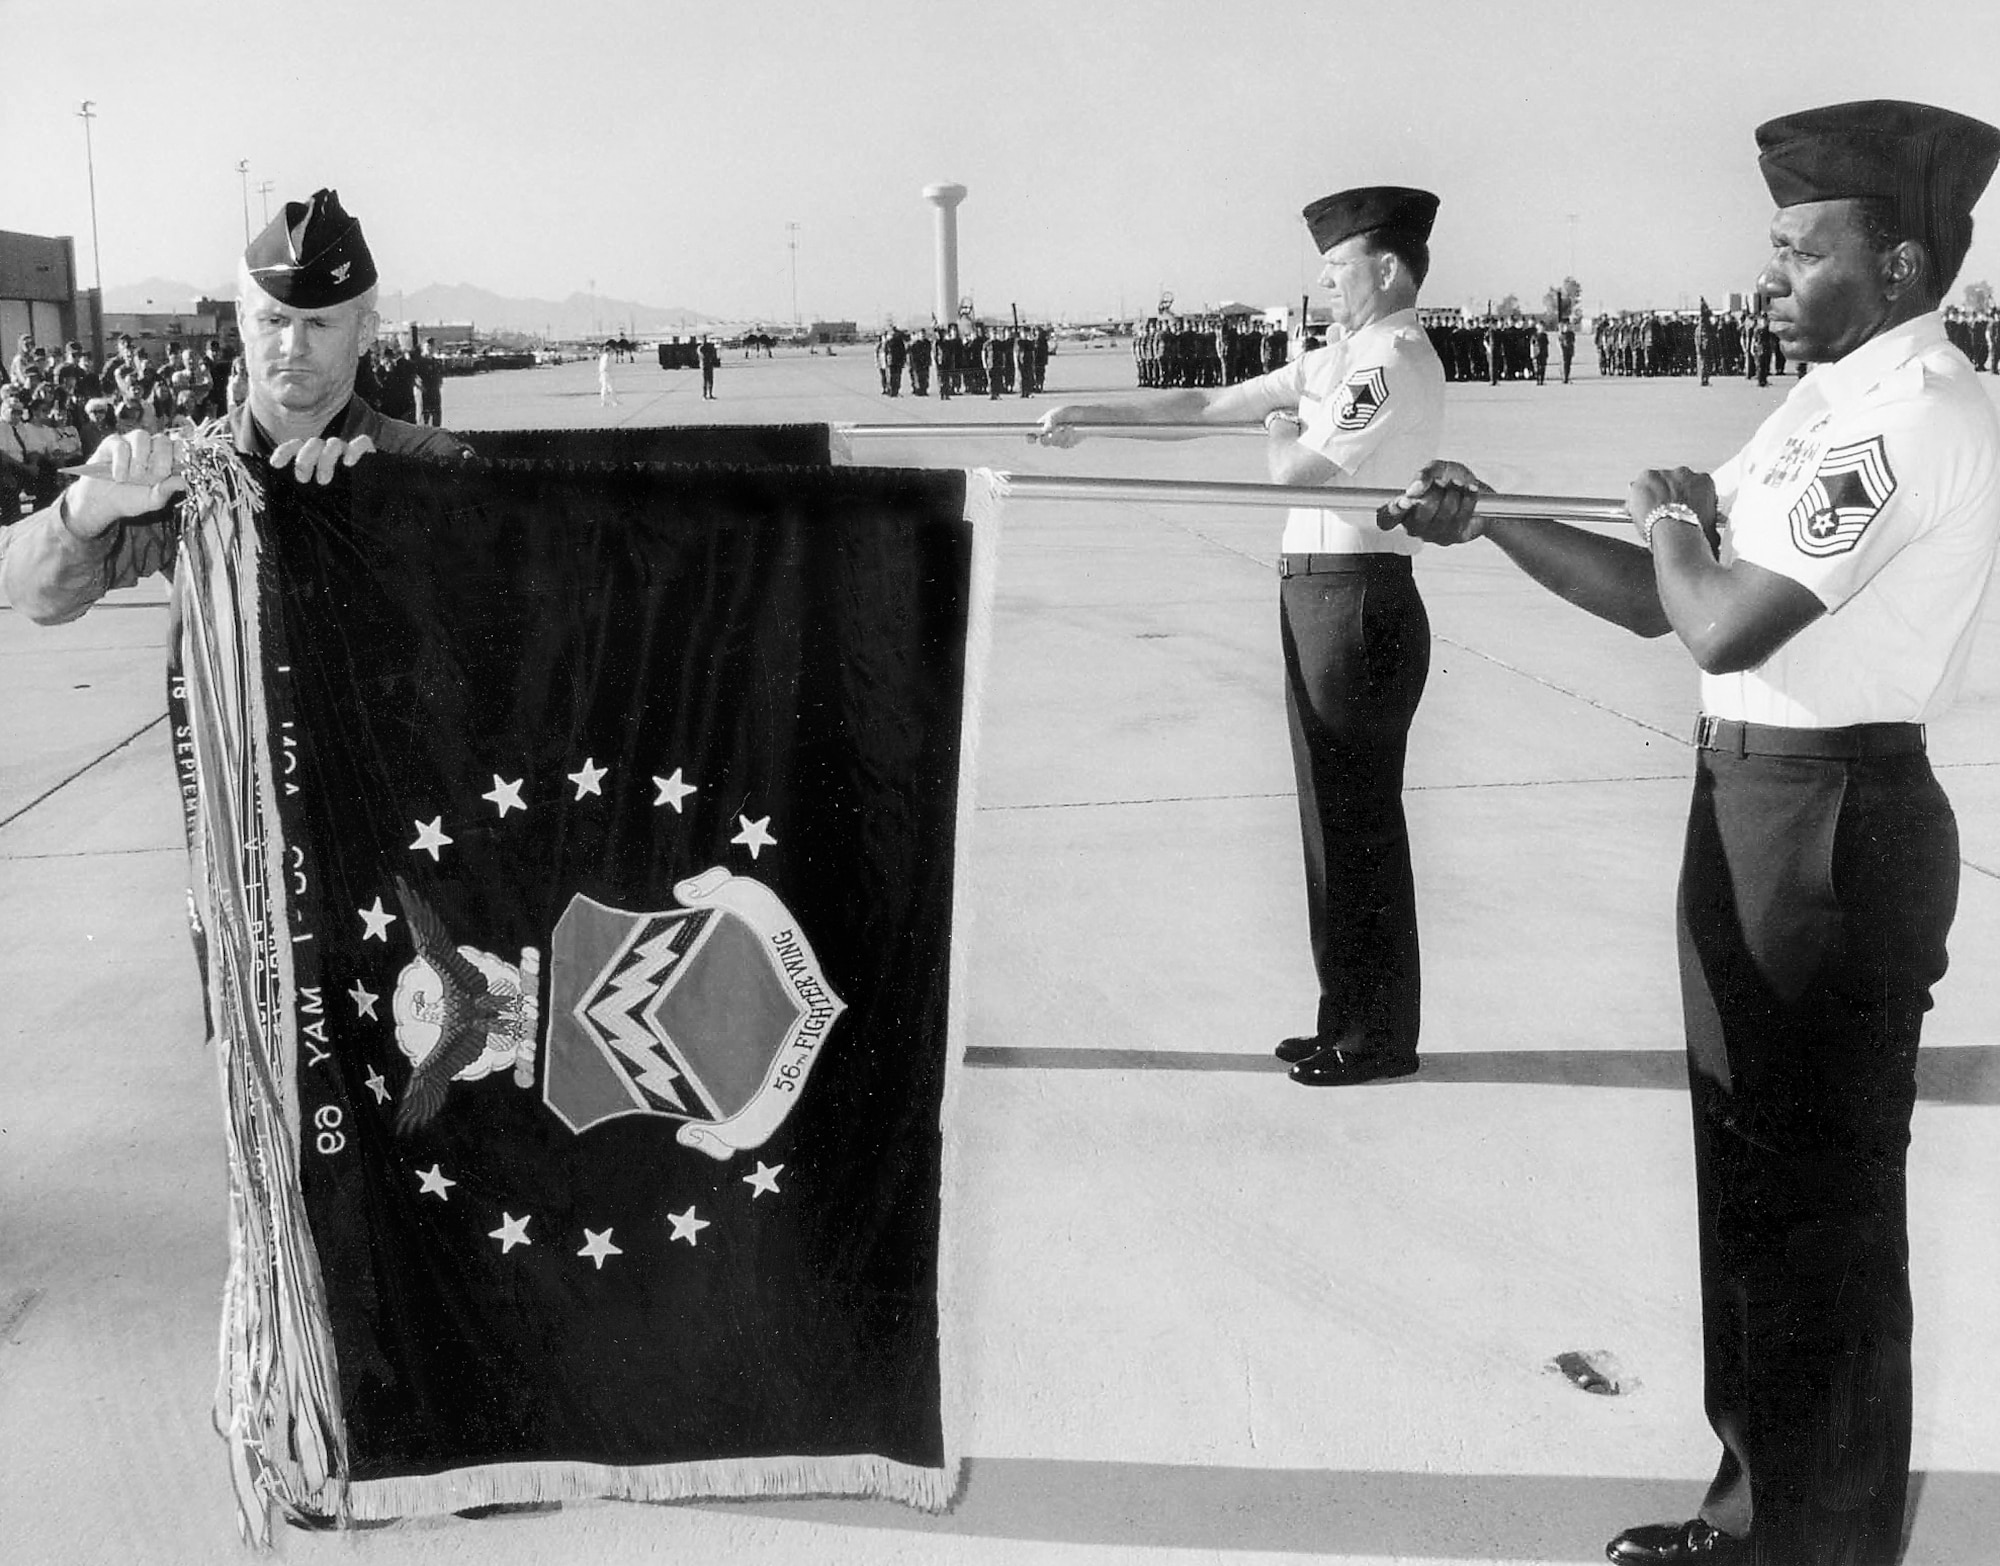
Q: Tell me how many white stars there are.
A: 15